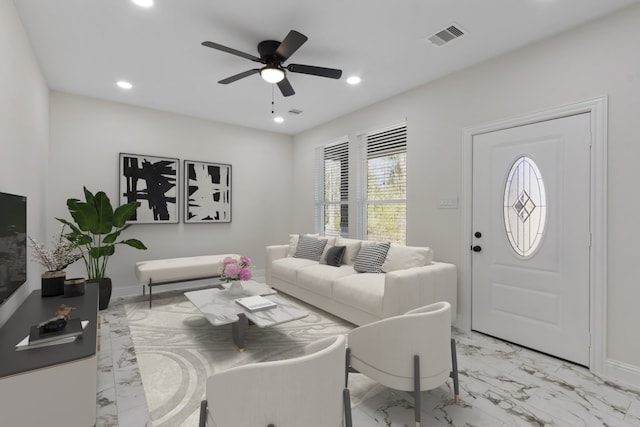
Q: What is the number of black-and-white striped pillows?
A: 2